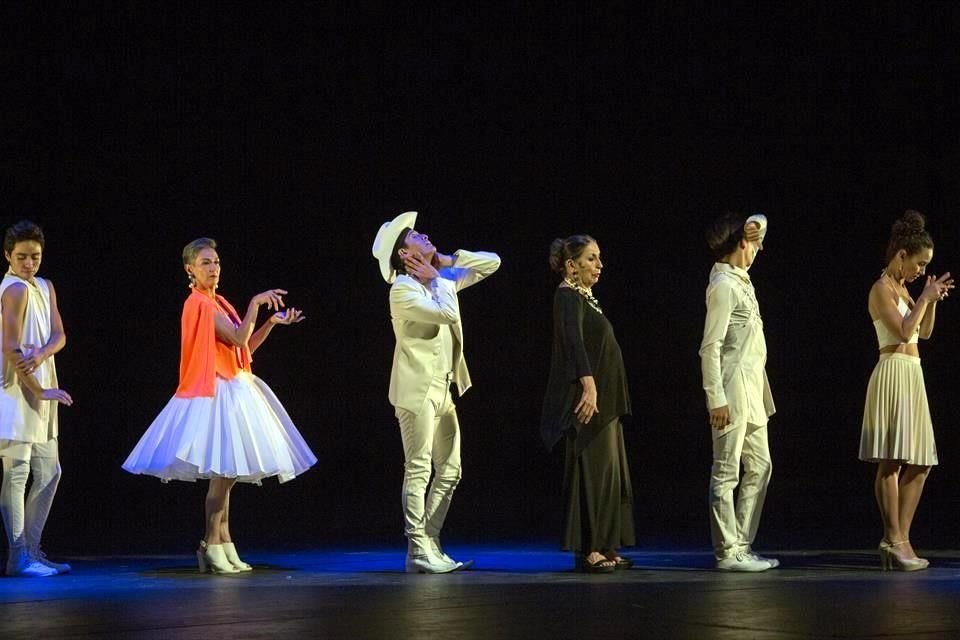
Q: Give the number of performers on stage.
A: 6